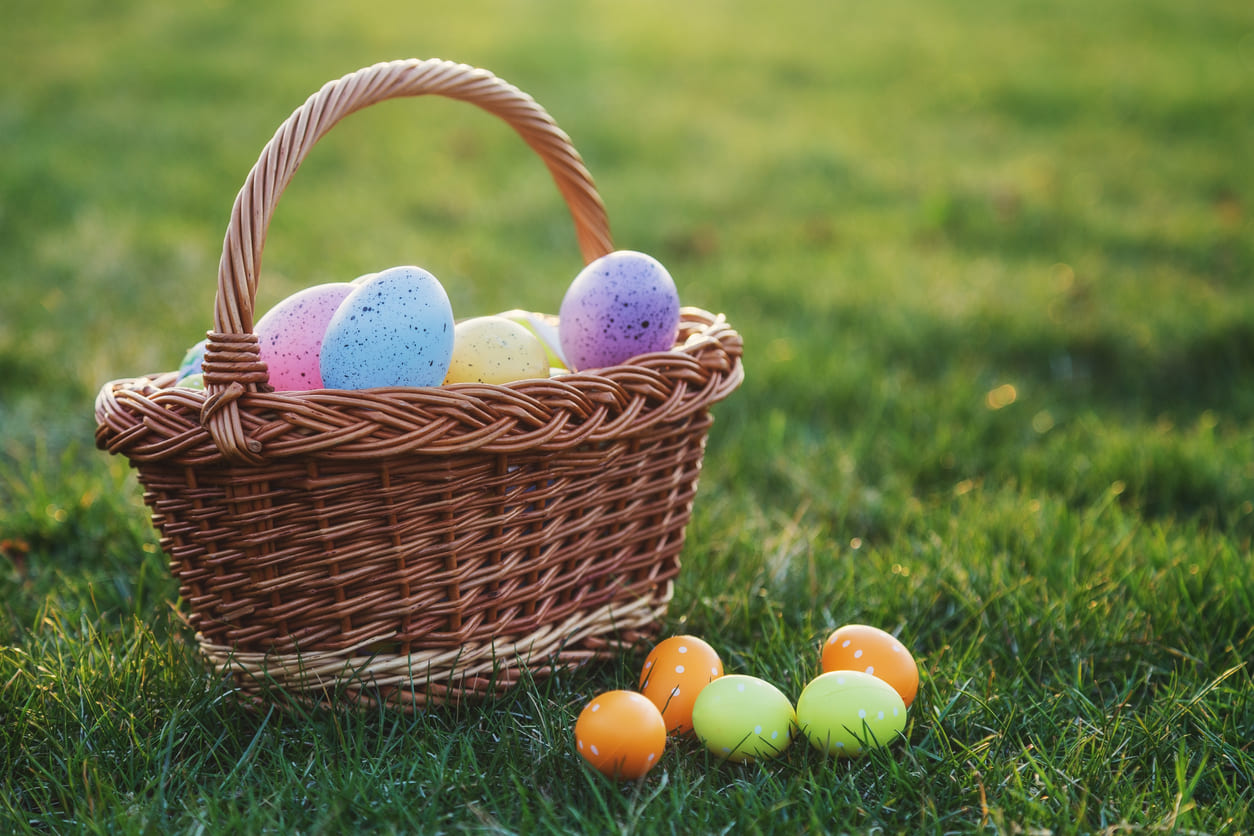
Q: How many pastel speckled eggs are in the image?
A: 4